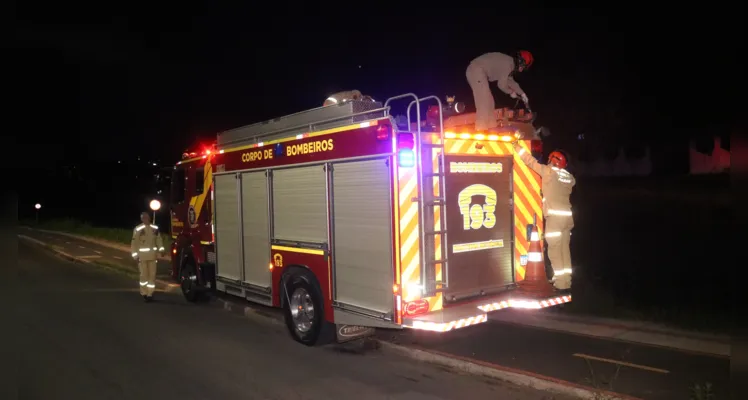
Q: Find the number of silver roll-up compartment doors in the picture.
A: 4